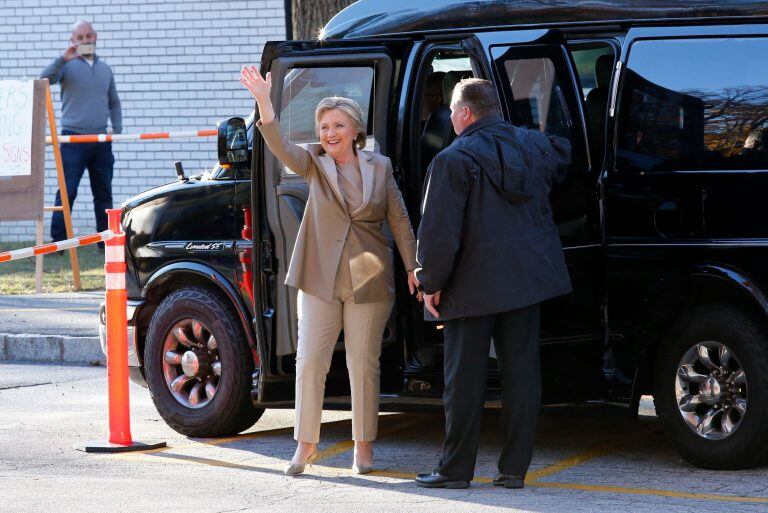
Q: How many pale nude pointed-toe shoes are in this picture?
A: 2